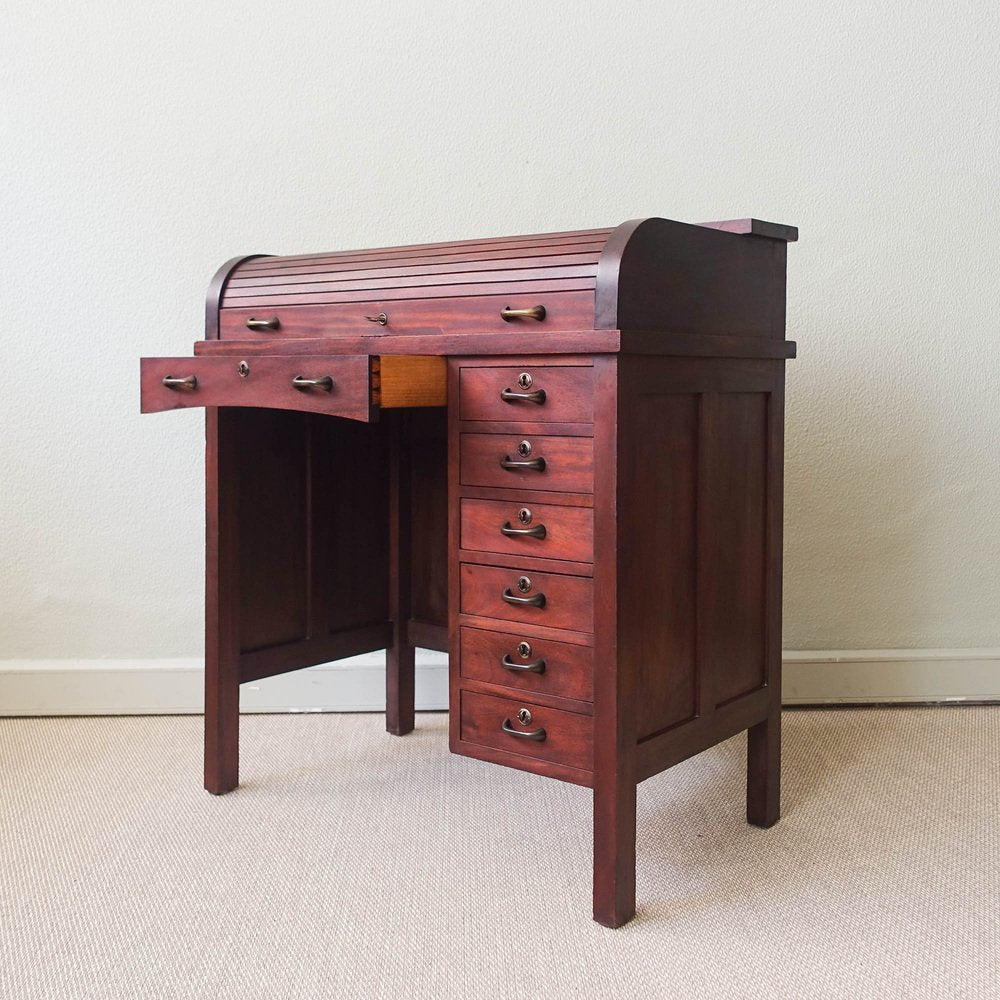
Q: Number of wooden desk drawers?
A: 7